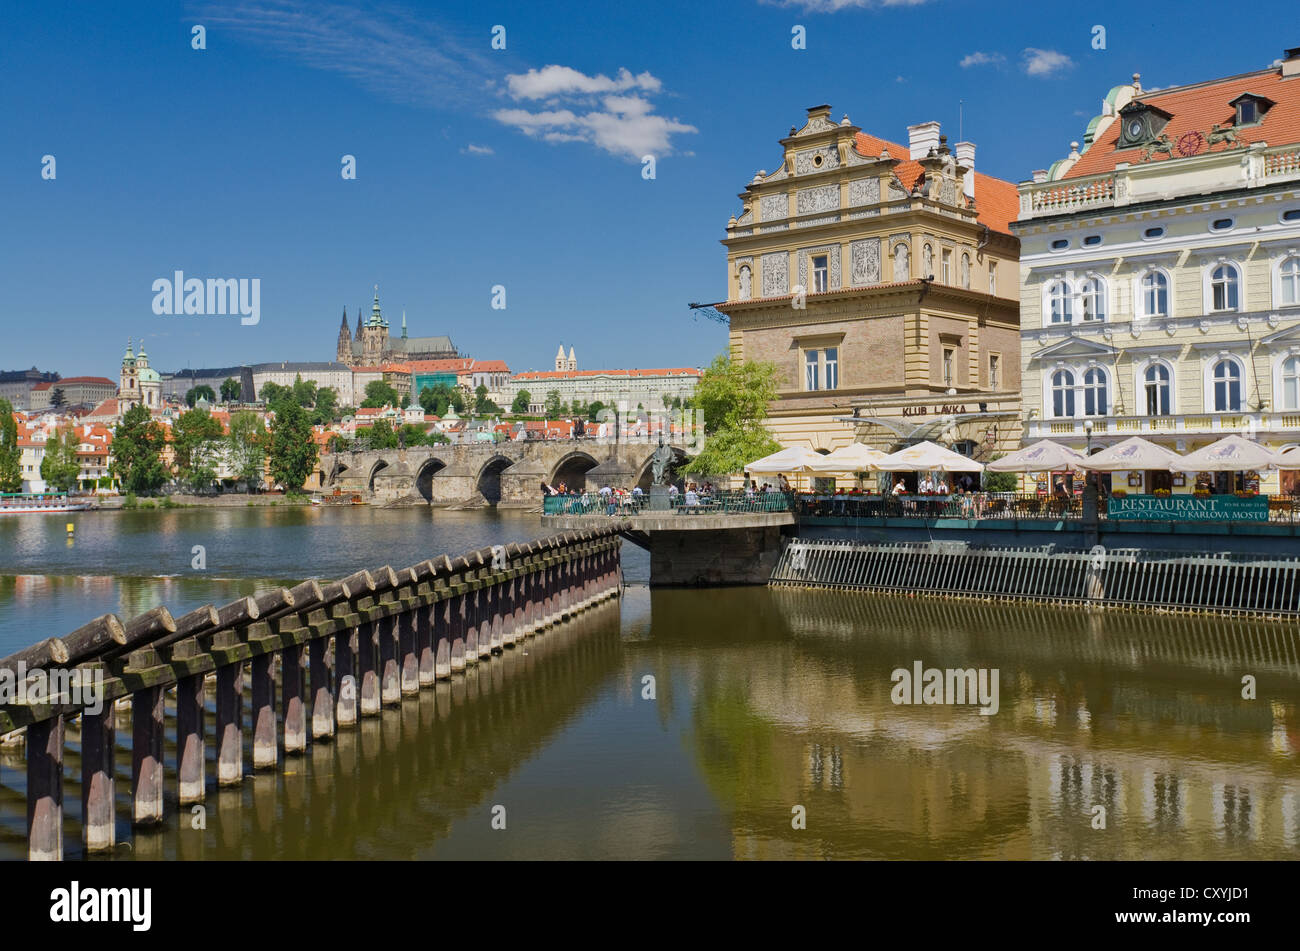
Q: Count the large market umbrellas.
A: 7